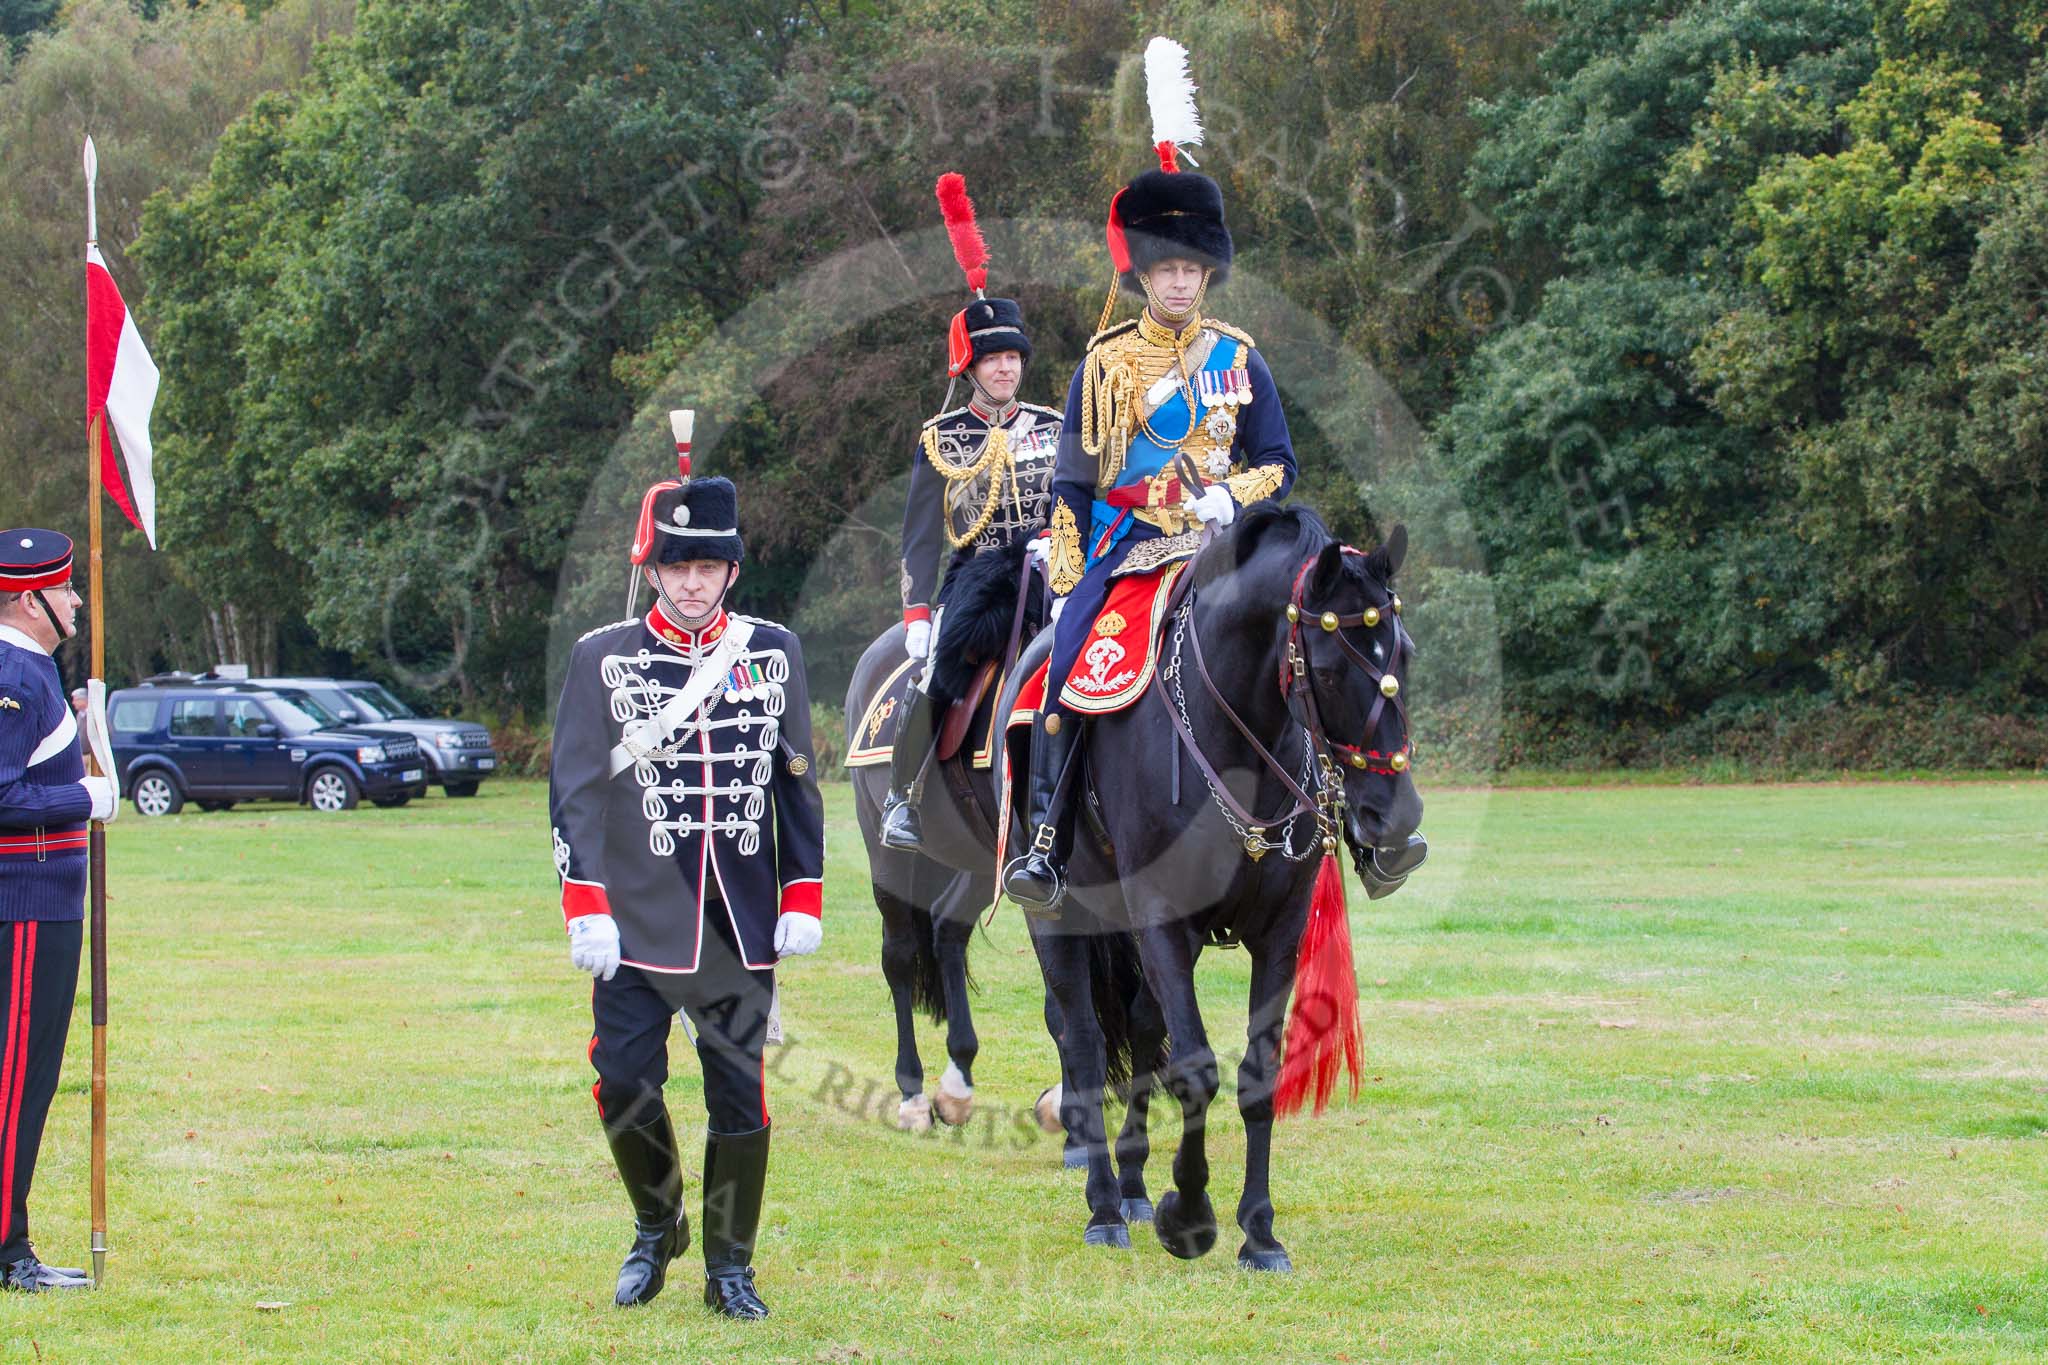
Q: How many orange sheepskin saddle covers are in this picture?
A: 0